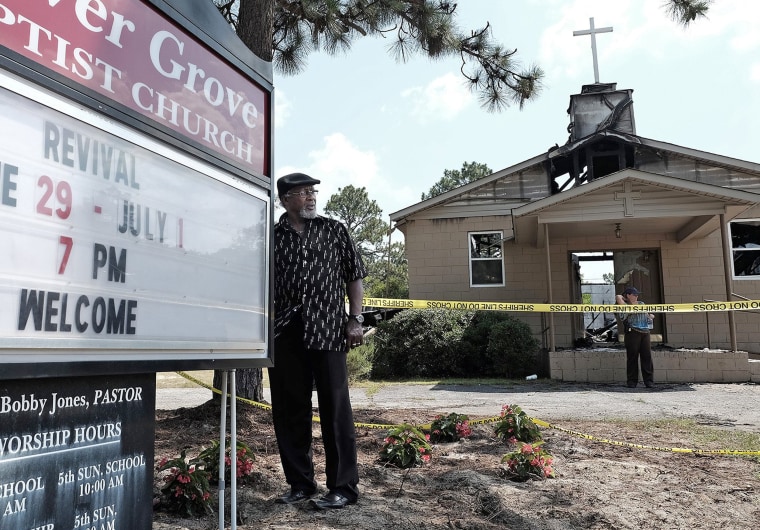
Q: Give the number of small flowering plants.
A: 6